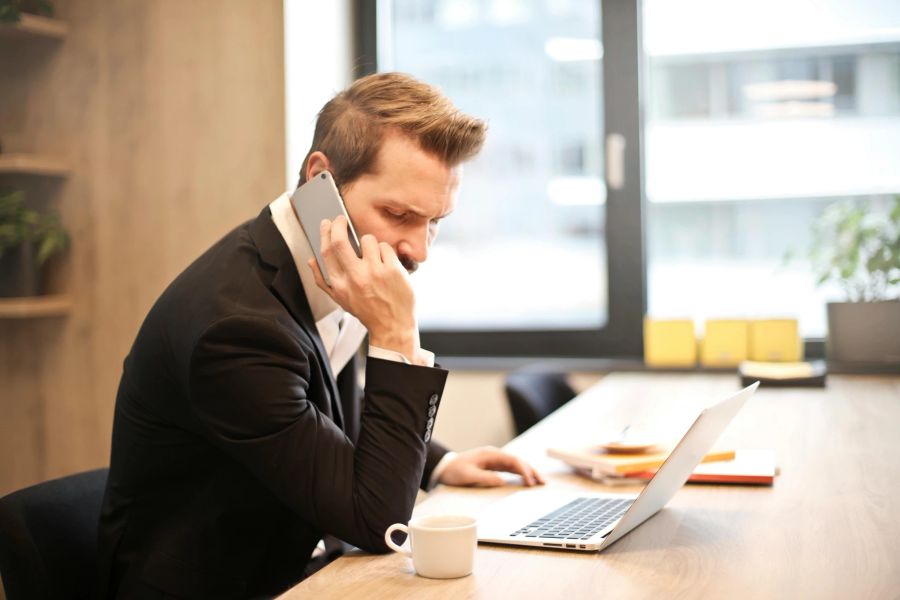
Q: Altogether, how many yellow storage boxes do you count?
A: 3